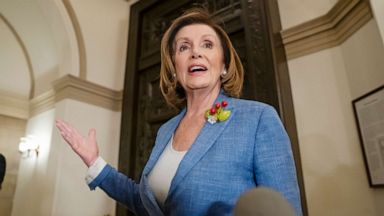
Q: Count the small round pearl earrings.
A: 2